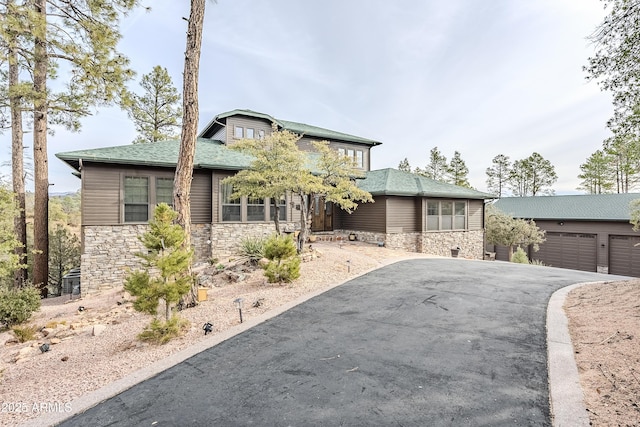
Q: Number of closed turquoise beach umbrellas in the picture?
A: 0